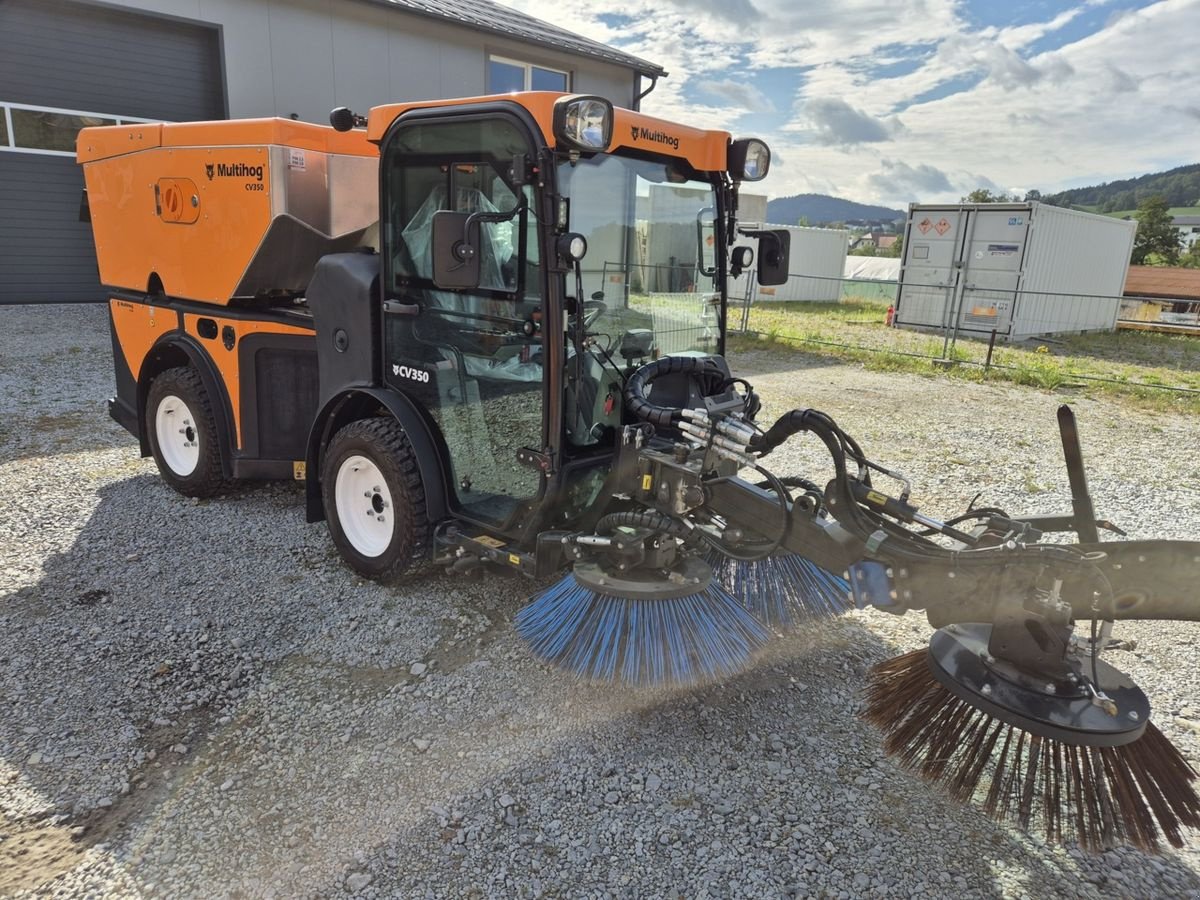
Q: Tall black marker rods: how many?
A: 1